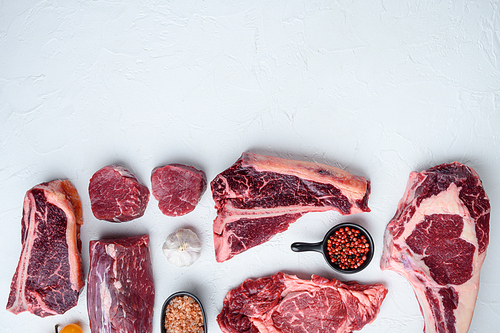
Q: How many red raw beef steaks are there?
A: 7